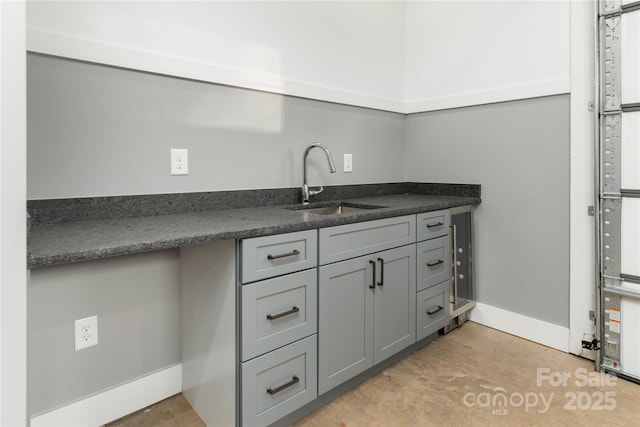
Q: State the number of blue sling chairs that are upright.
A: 0